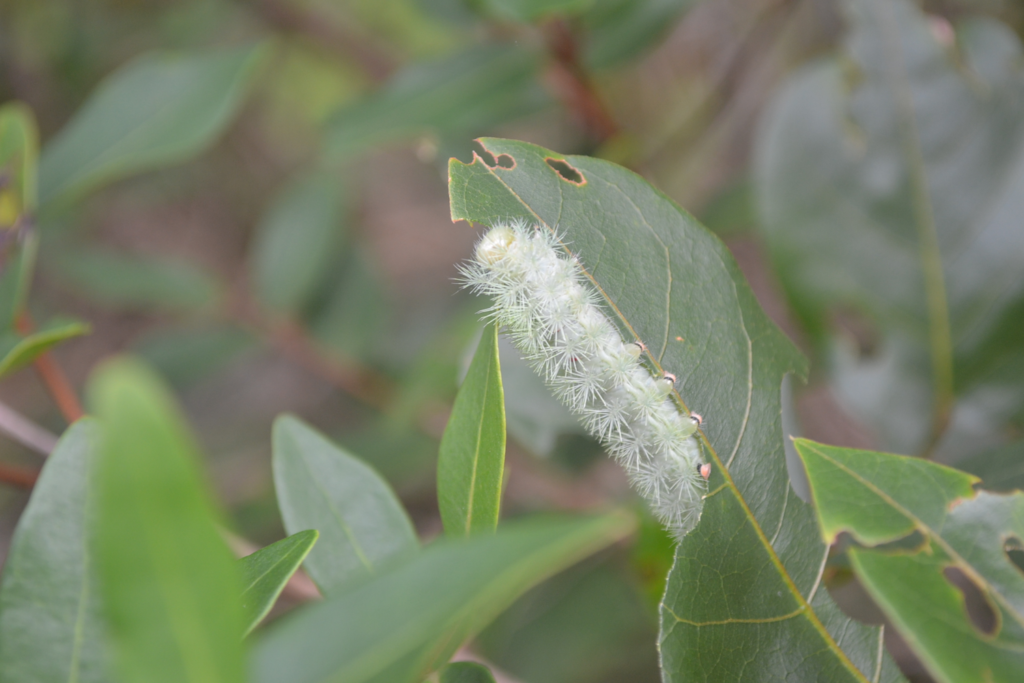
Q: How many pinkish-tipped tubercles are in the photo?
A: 4